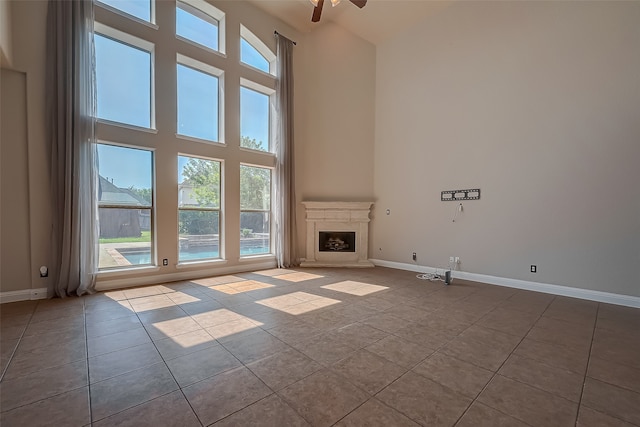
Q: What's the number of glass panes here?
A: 12